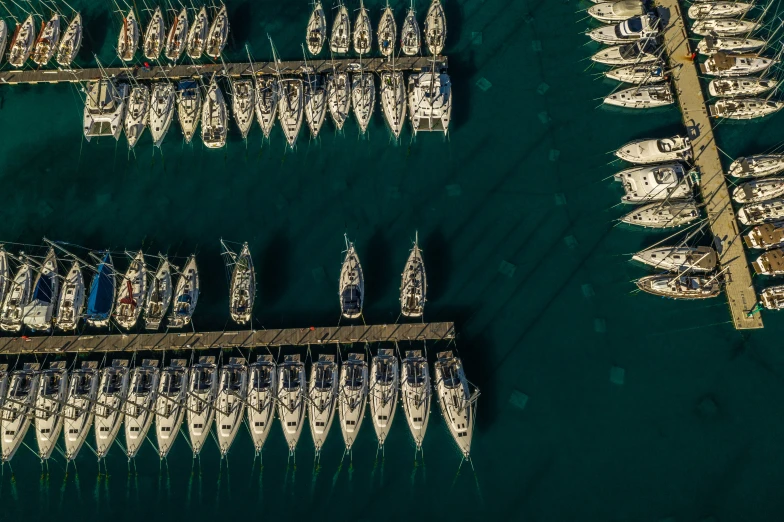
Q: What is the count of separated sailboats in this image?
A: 3